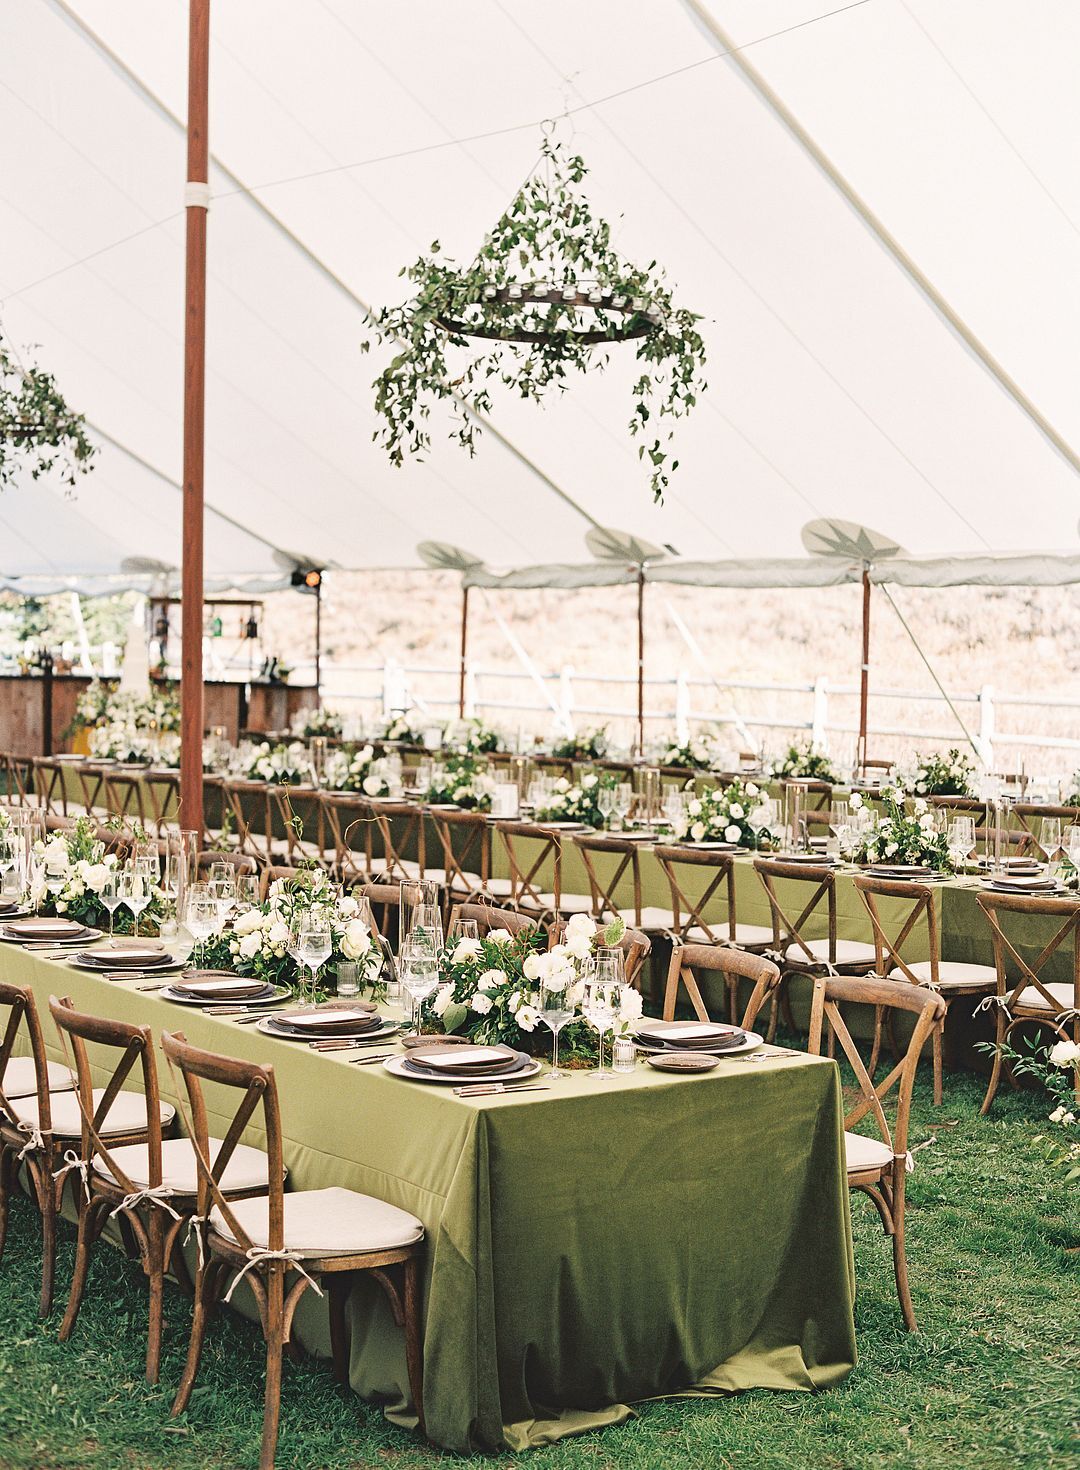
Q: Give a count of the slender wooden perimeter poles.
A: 4